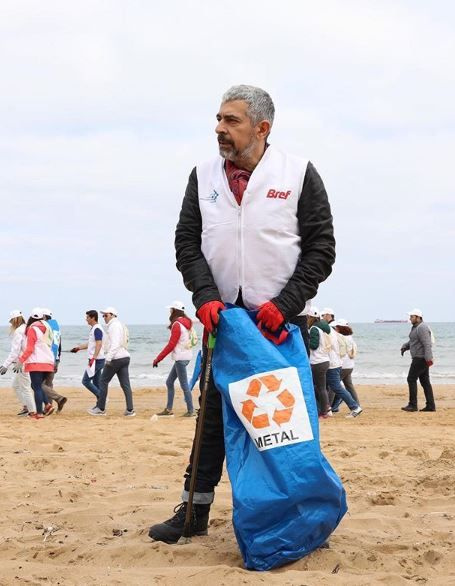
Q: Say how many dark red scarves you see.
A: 1